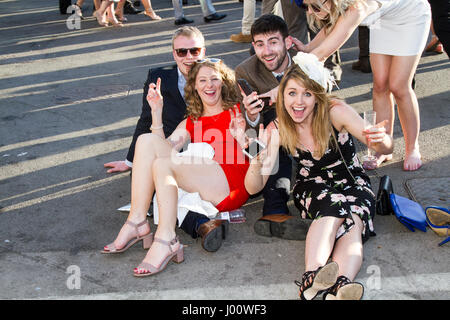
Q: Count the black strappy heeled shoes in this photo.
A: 2